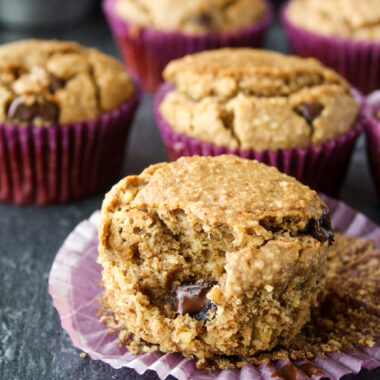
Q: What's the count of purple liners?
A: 6